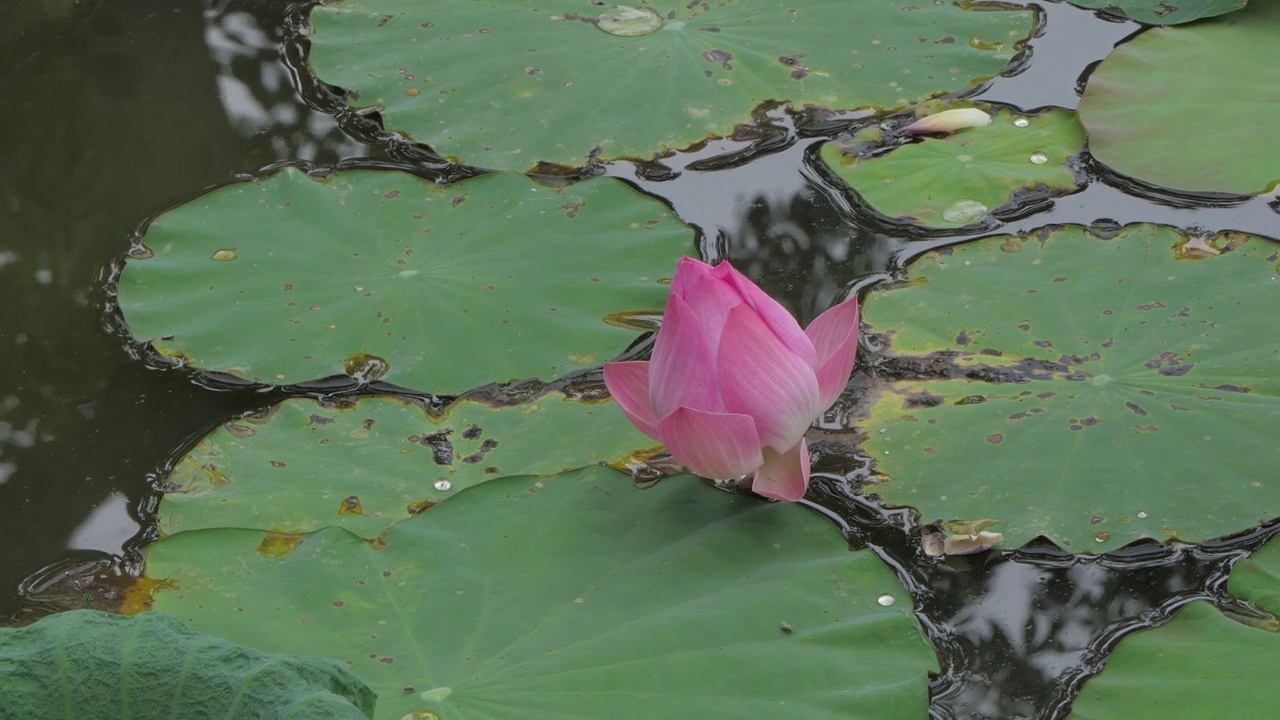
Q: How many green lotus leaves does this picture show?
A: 11